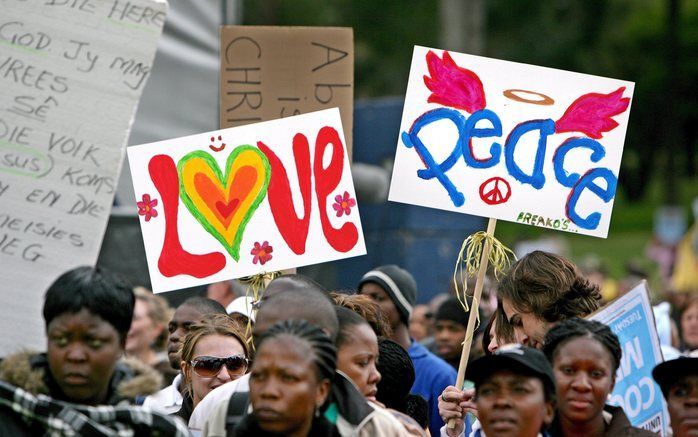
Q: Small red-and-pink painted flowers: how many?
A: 3